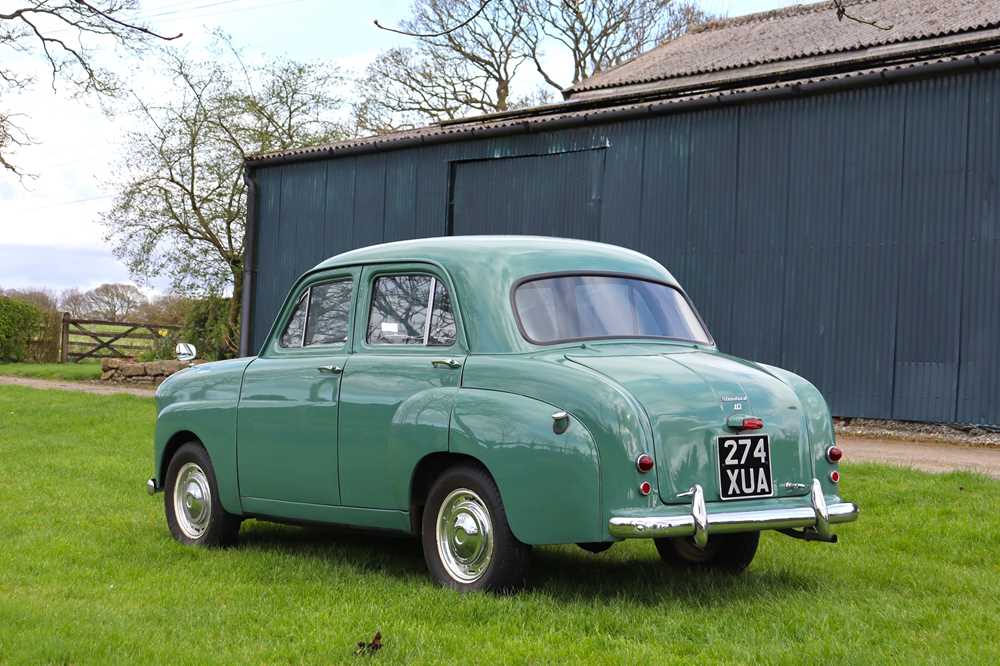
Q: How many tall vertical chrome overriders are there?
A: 2